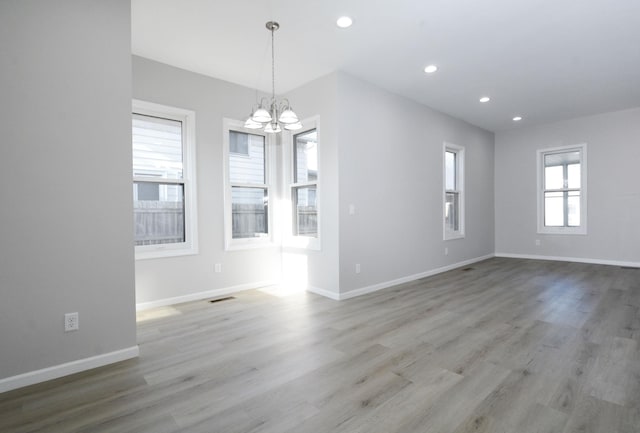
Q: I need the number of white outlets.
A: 5